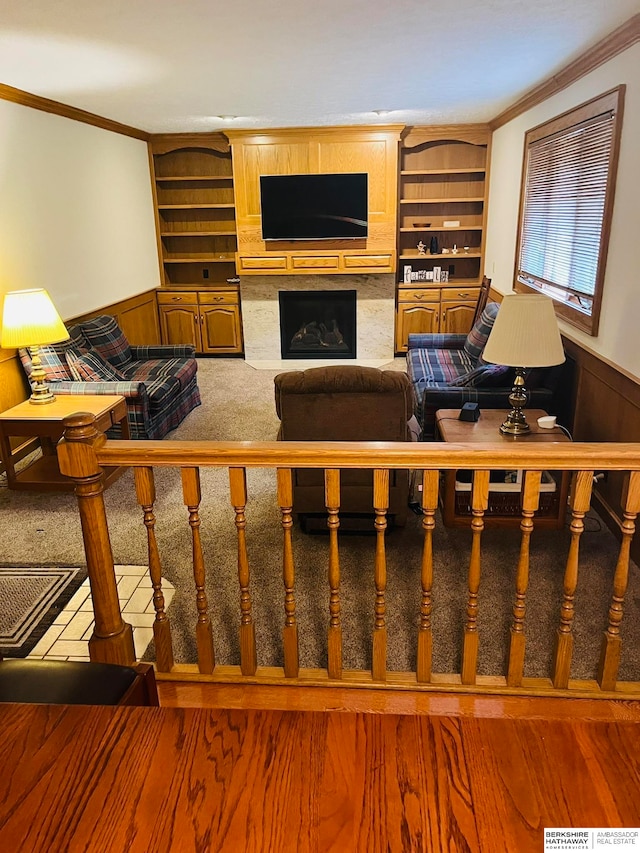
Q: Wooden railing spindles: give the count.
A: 11